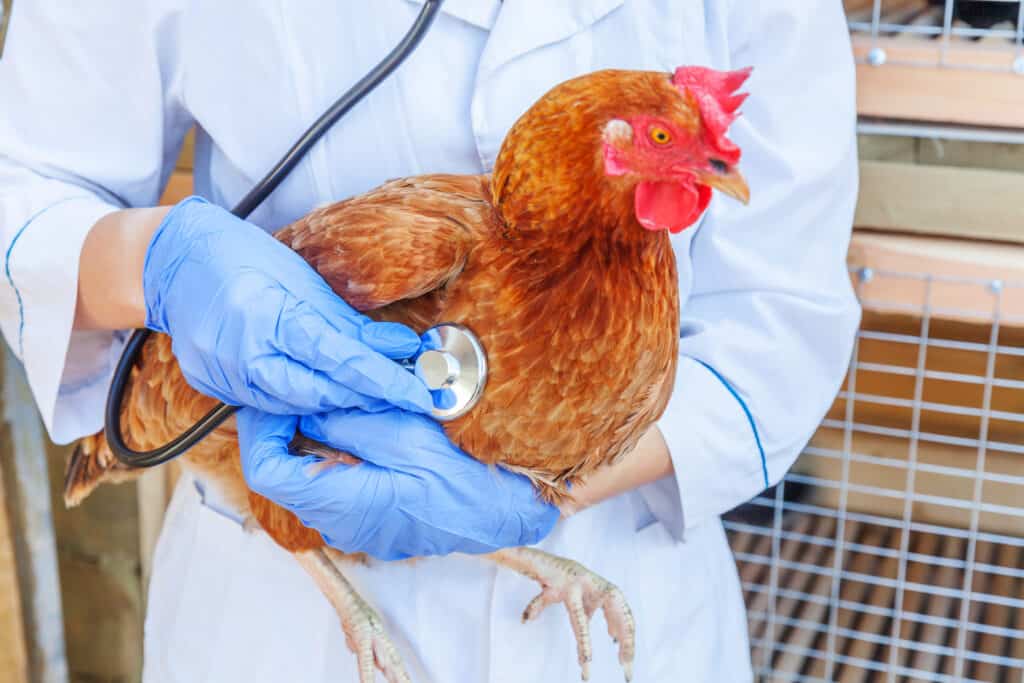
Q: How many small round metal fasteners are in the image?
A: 4